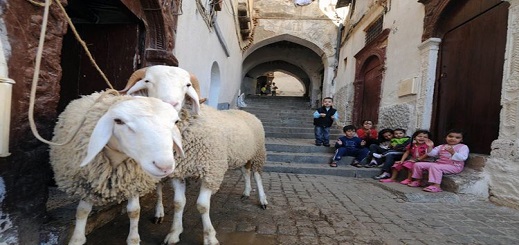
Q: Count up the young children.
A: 7